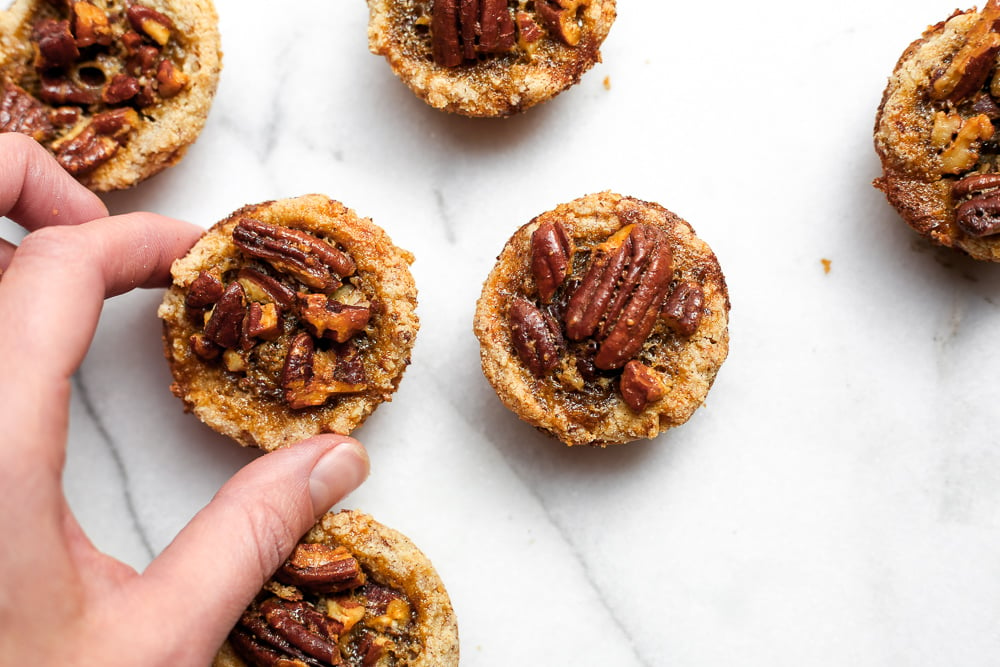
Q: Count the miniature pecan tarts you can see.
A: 6